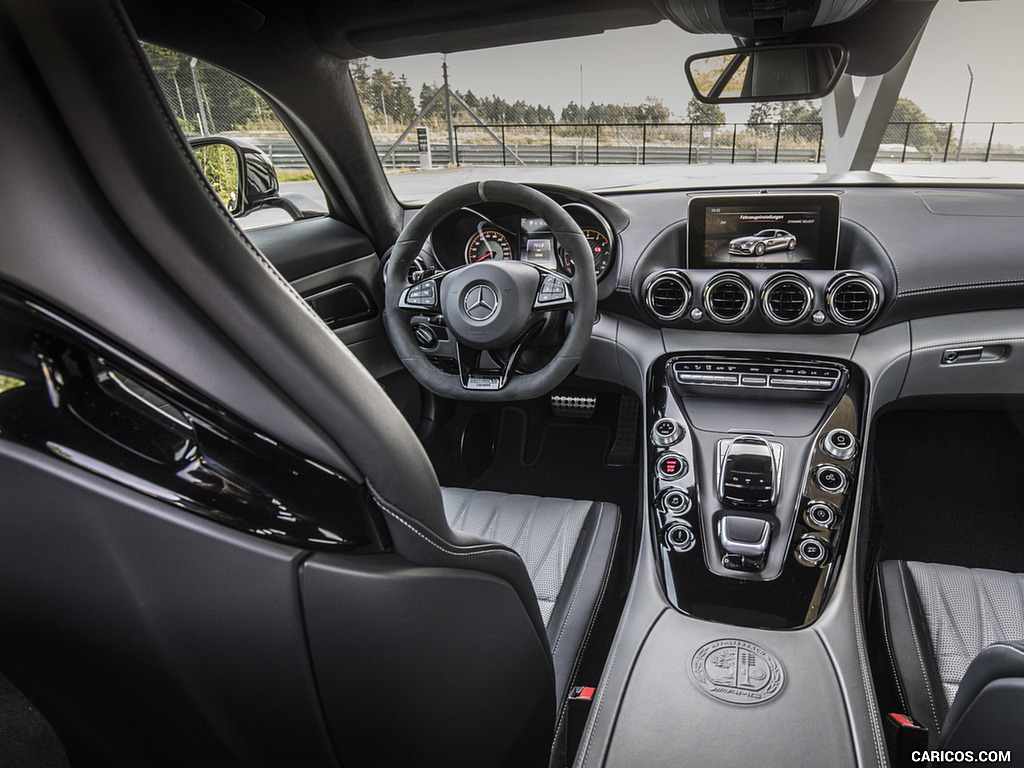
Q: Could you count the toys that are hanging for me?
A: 0